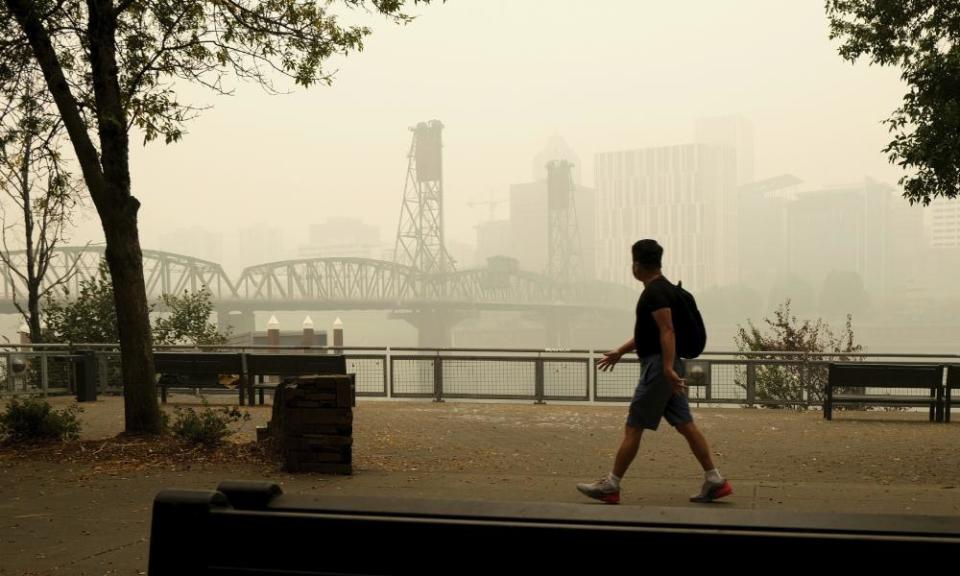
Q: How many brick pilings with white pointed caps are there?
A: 3